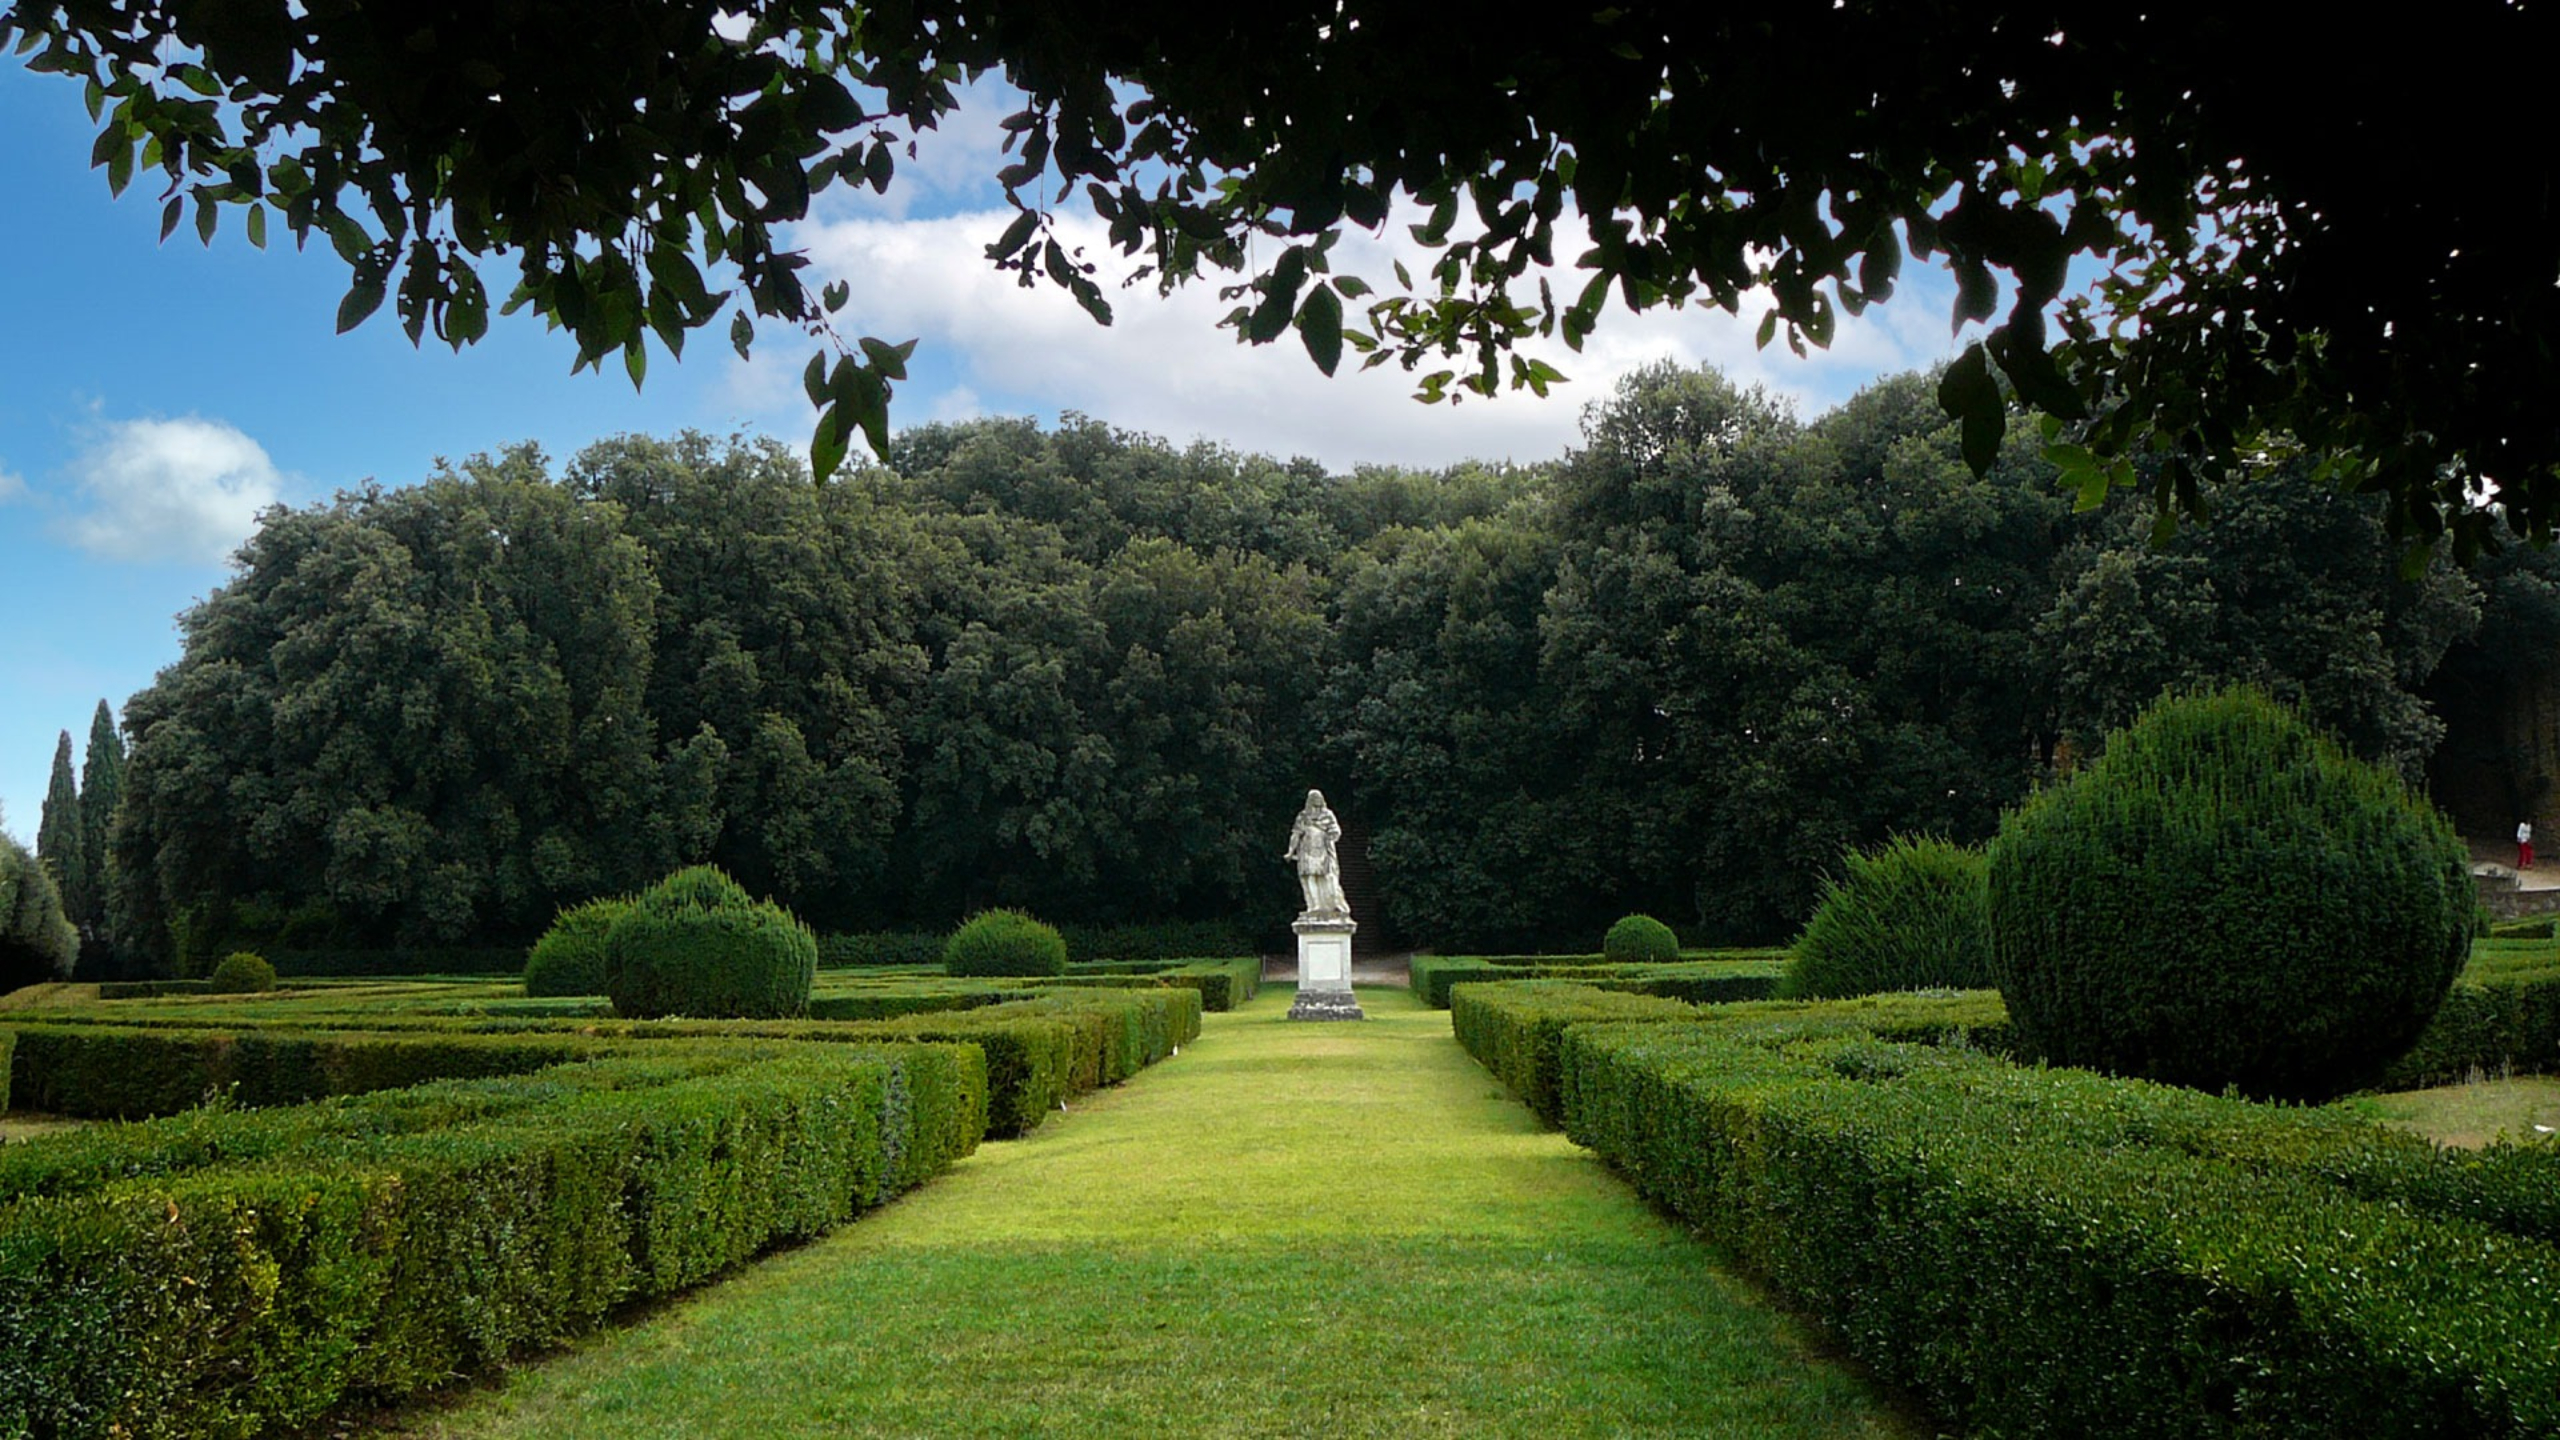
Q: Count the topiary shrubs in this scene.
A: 7